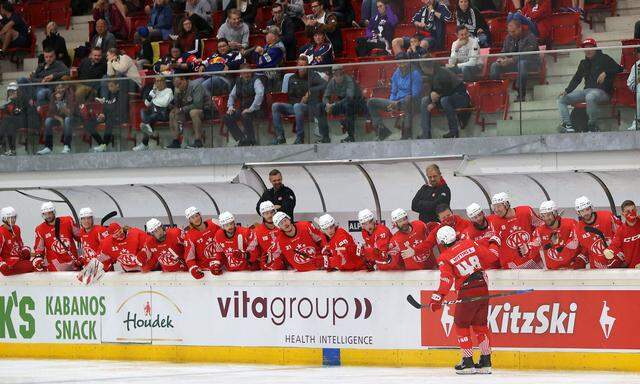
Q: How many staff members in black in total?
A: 2